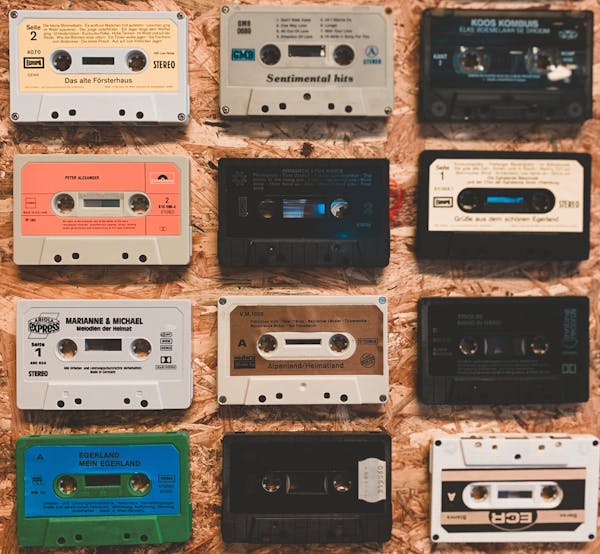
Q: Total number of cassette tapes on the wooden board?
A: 12